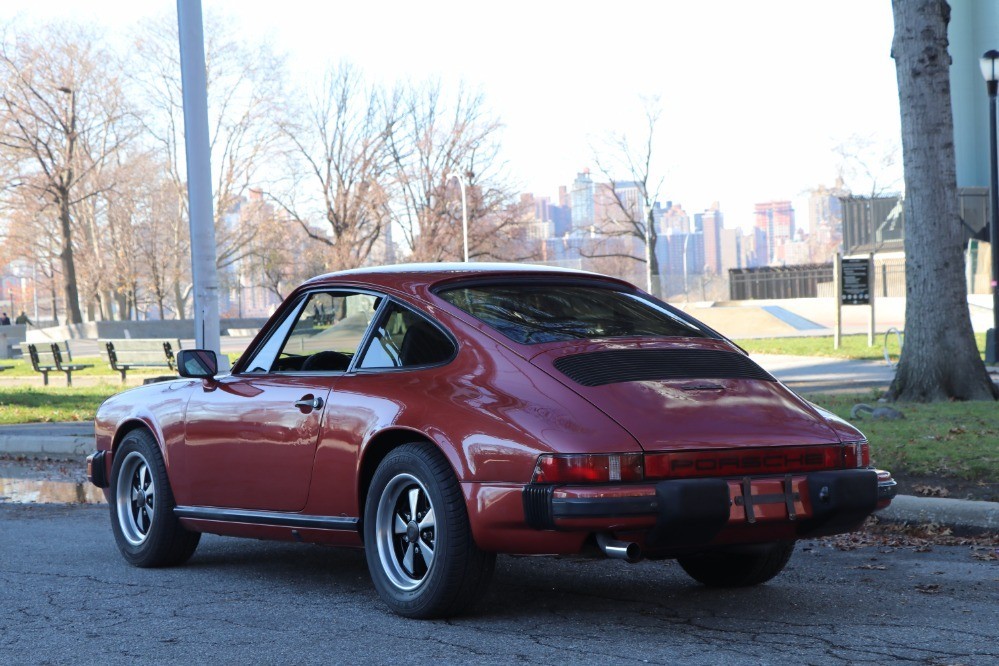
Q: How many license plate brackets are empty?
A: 1